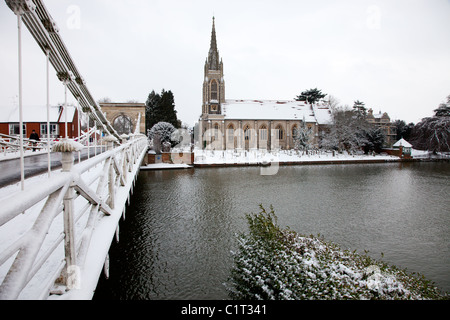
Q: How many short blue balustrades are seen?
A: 0